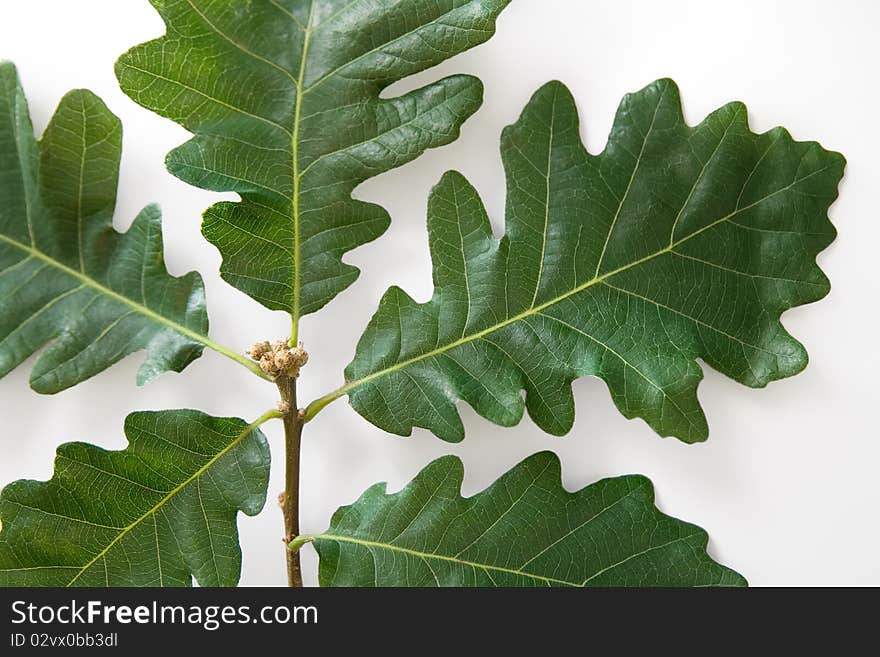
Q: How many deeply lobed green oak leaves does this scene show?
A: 5